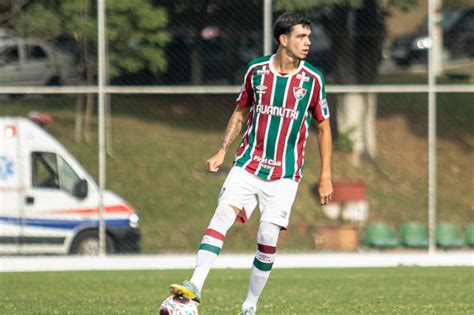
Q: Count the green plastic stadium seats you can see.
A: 4